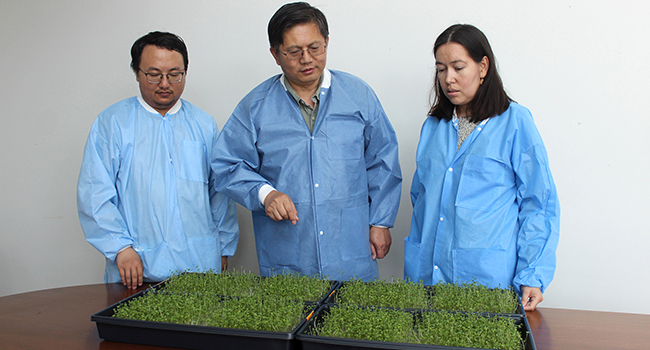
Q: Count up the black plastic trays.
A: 4